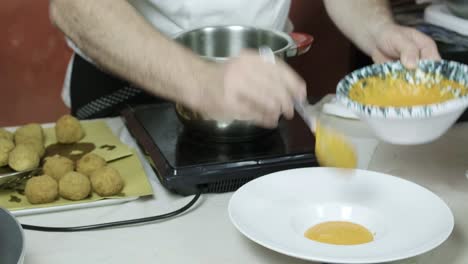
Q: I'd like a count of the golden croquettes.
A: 11